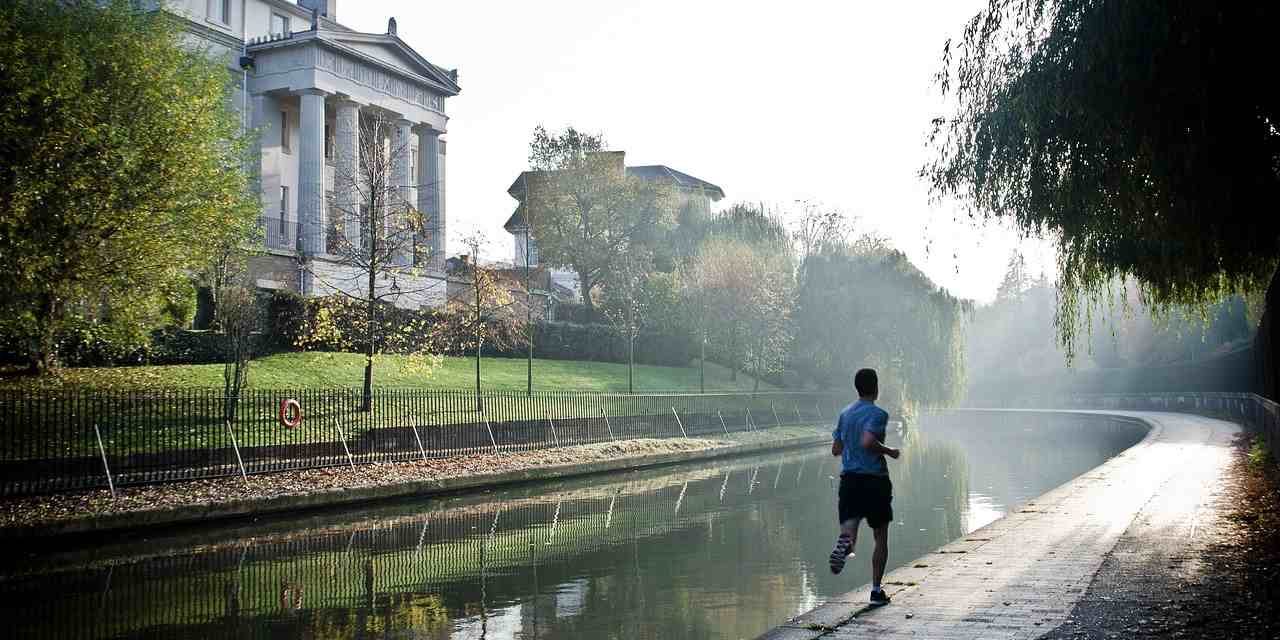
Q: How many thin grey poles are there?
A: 13